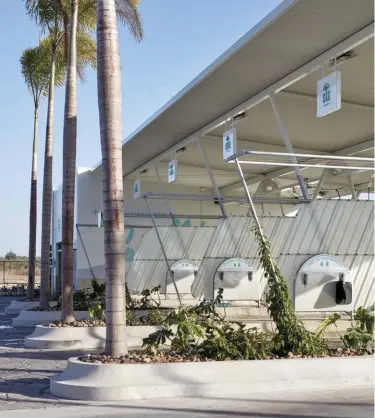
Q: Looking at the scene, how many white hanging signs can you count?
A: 4